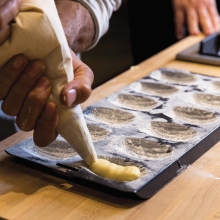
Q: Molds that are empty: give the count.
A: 11